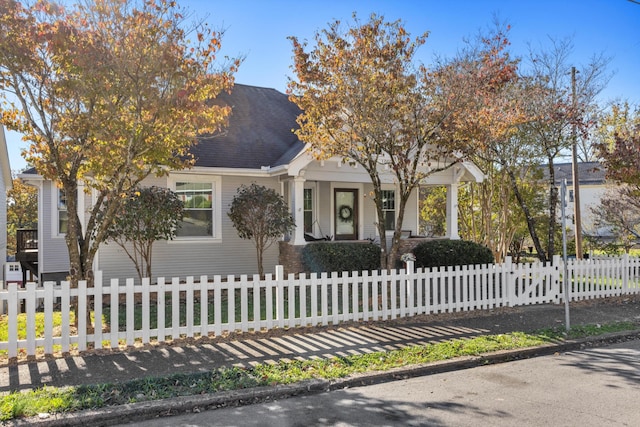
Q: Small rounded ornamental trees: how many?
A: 2